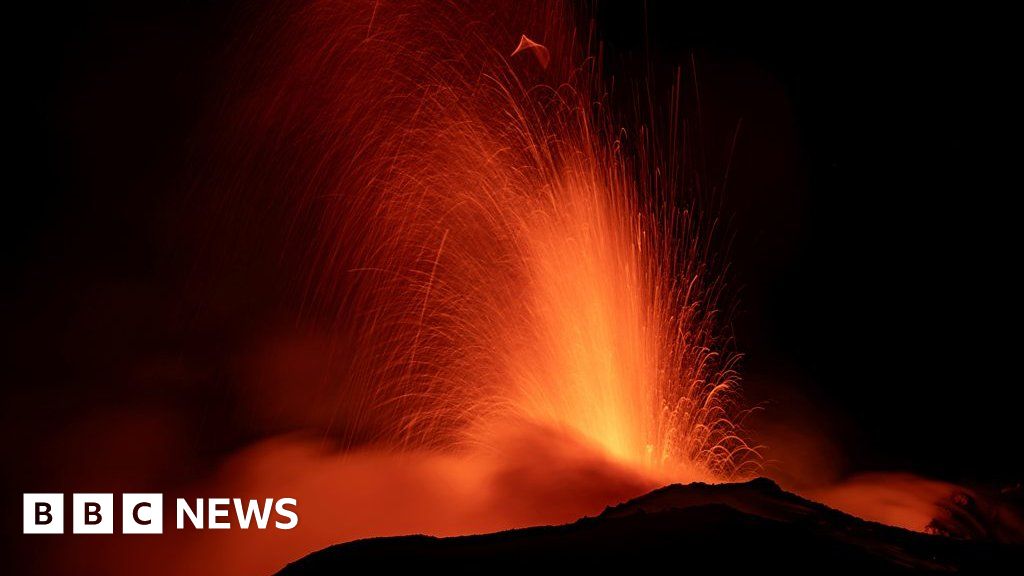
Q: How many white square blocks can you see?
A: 3